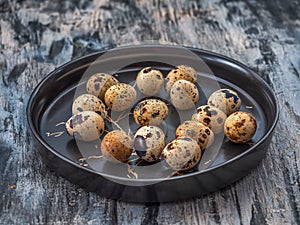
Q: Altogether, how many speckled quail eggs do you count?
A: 15